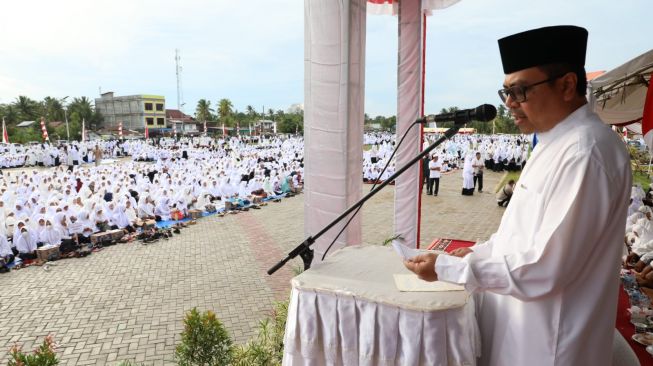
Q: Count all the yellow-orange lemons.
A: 0